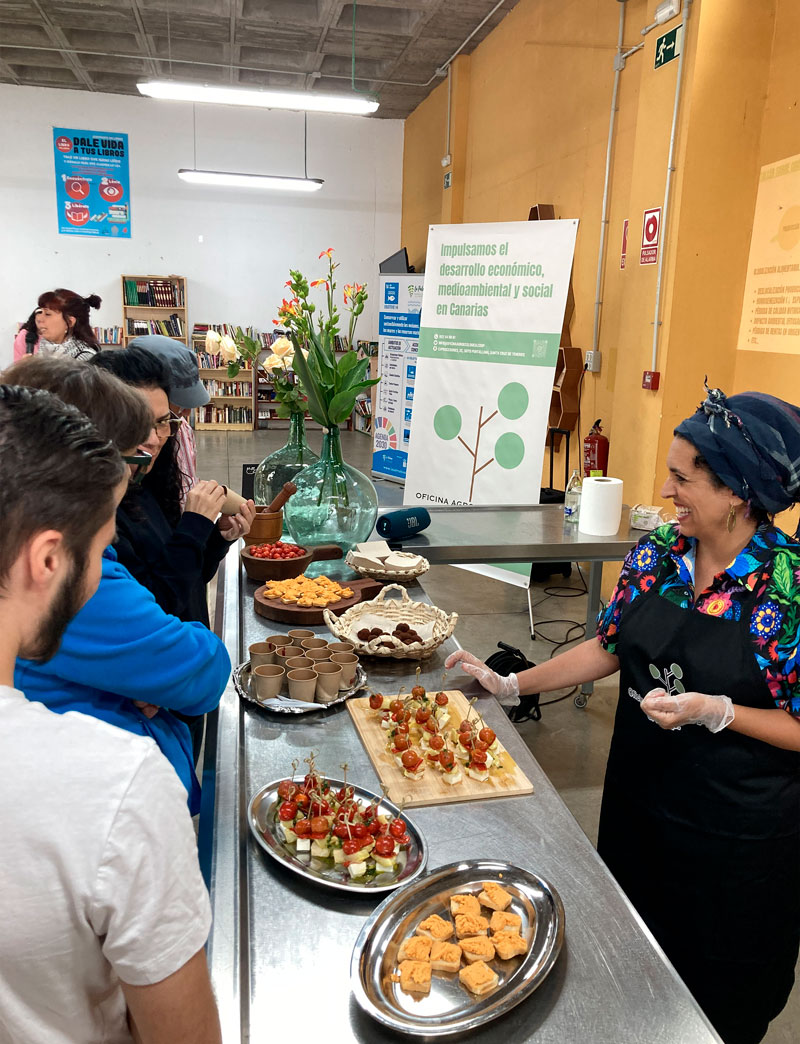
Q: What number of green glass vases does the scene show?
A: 2